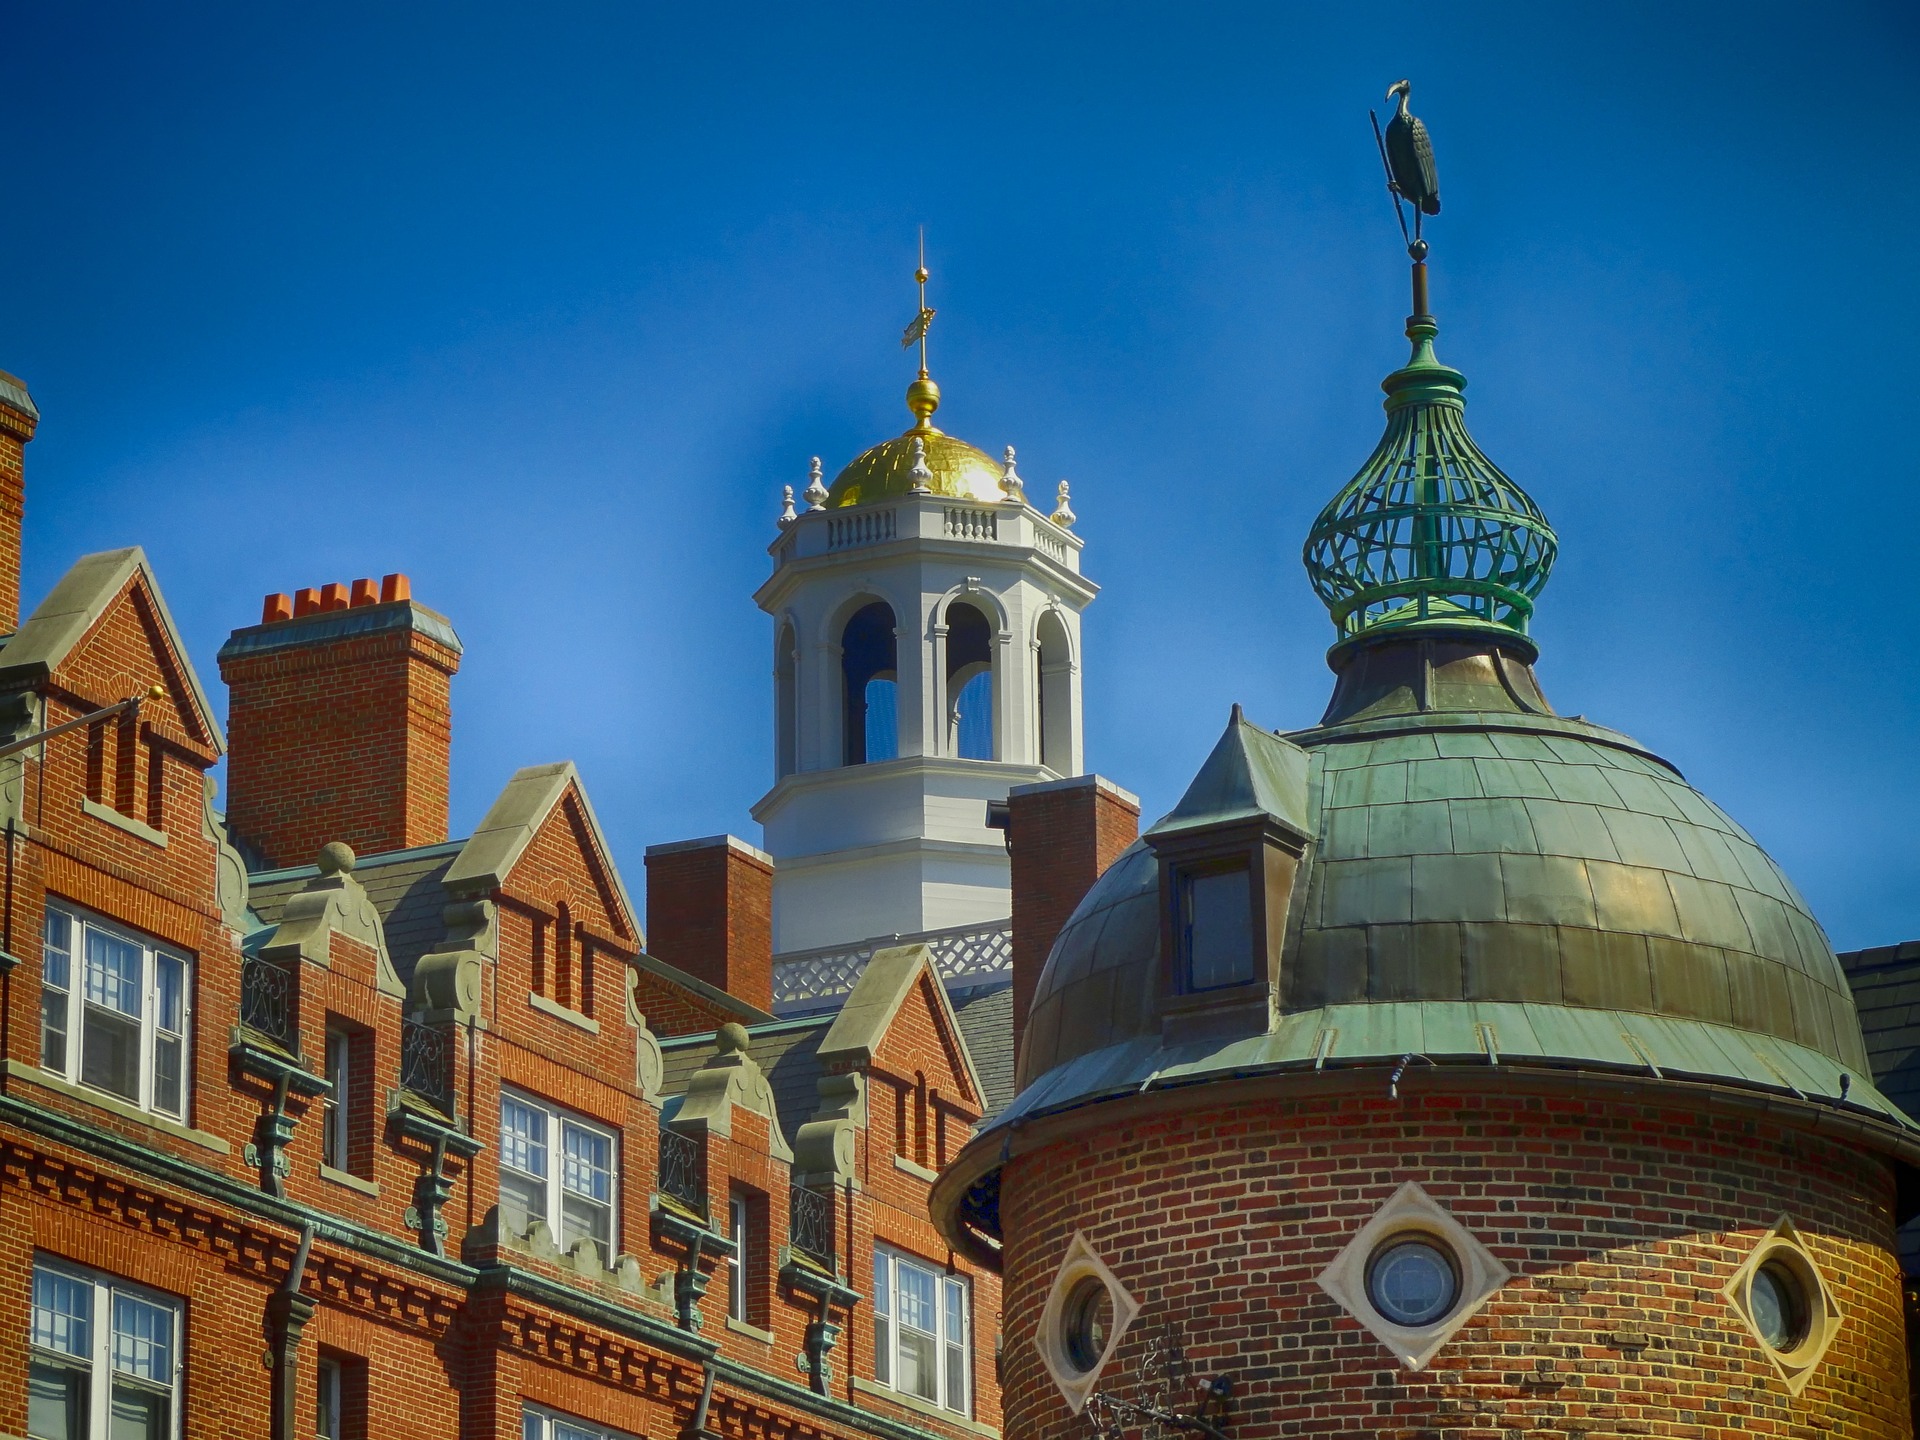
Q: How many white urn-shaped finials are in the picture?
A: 5